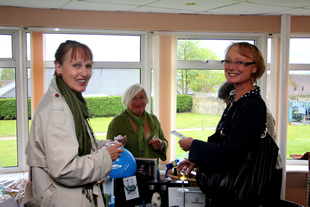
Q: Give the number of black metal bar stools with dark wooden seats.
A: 0